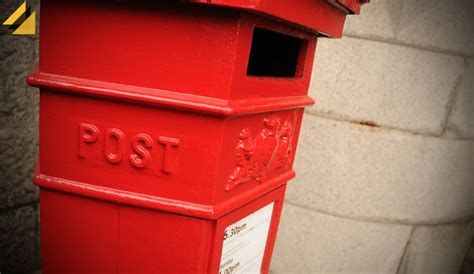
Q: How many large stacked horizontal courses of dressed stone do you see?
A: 4